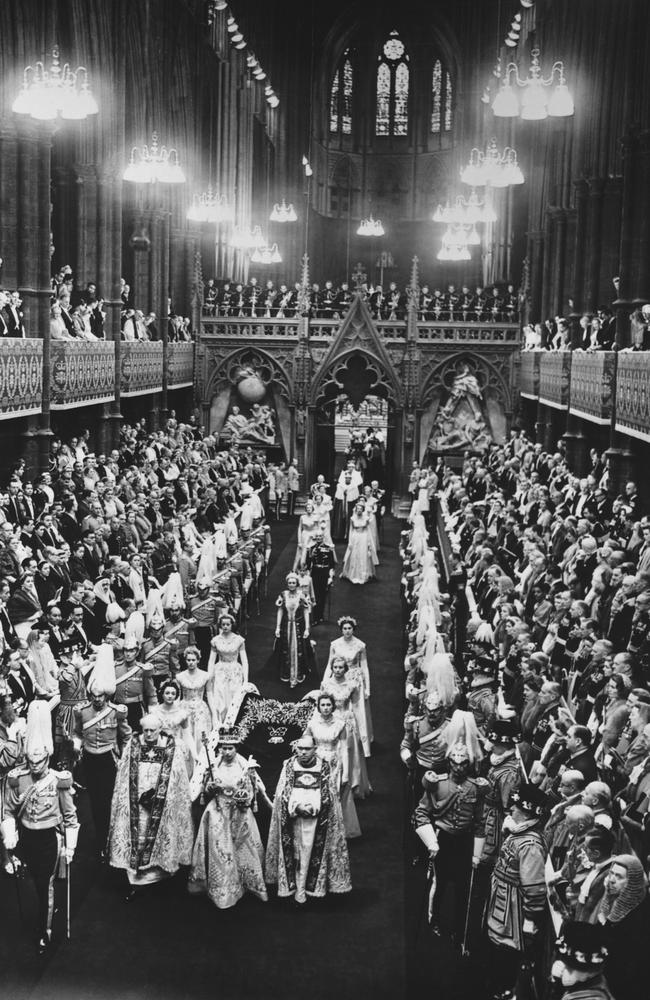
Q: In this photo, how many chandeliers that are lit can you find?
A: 13